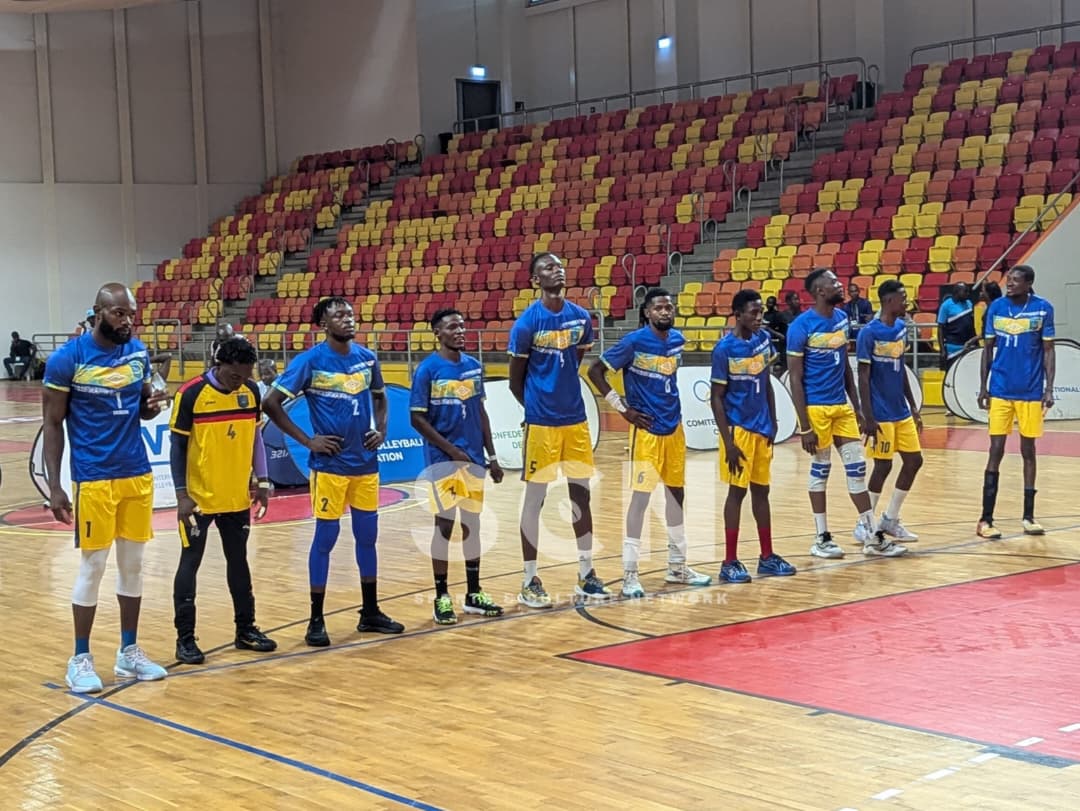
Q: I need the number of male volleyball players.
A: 10